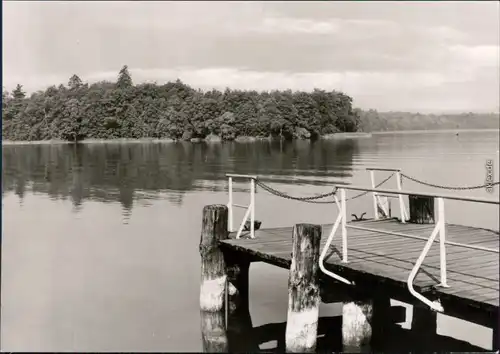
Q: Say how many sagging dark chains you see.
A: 3